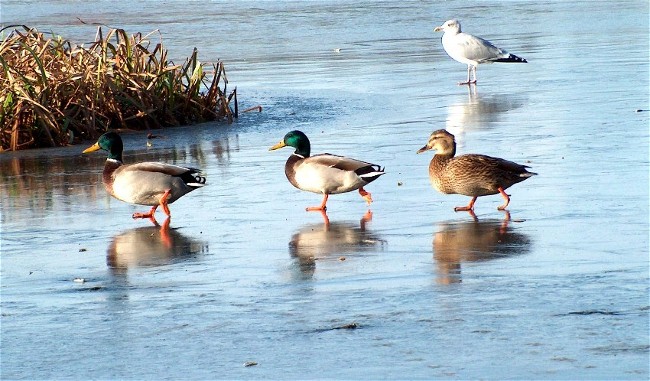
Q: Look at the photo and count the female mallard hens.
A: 1